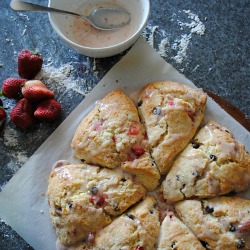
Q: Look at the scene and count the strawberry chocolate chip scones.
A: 7